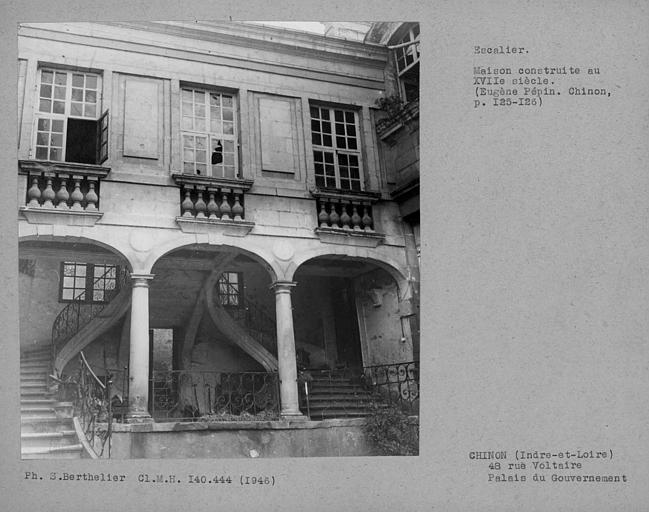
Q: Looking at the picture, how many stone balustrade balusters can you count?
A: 15